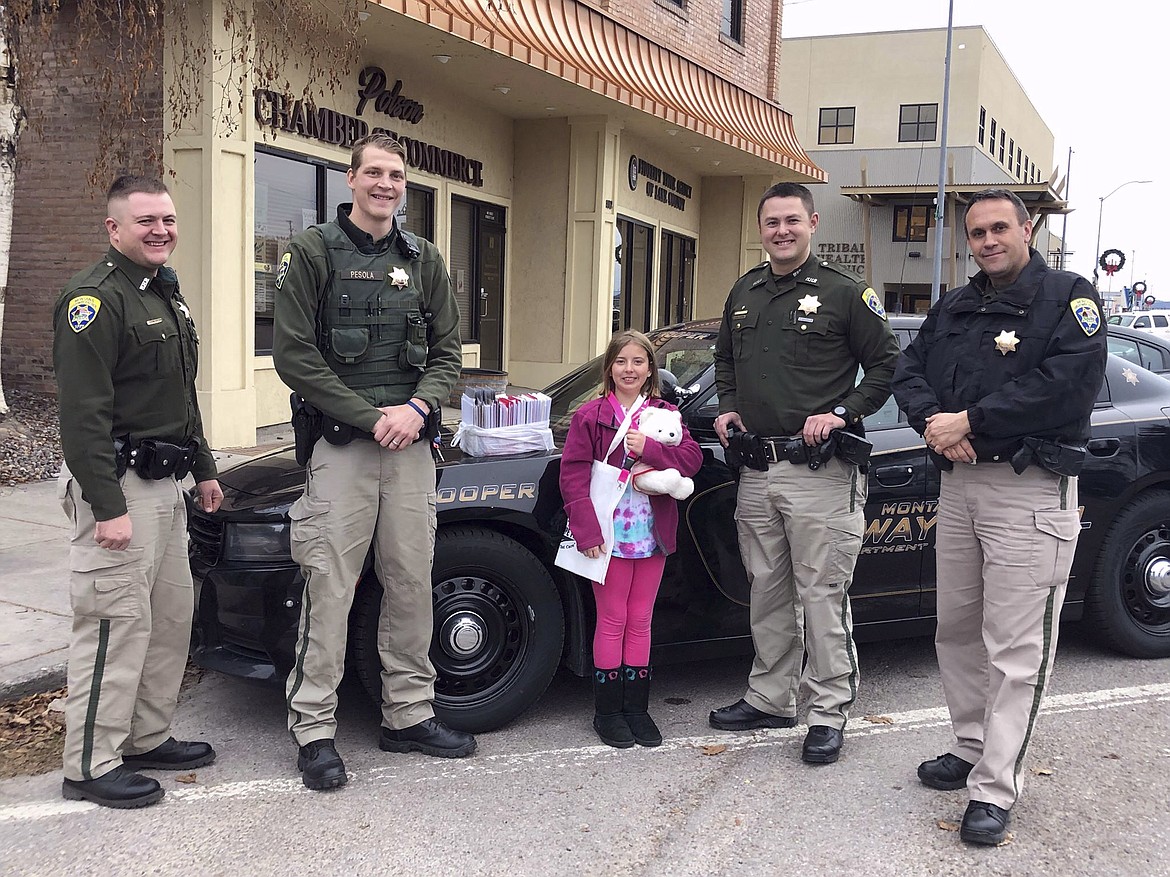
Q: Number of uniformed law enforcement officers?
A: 4